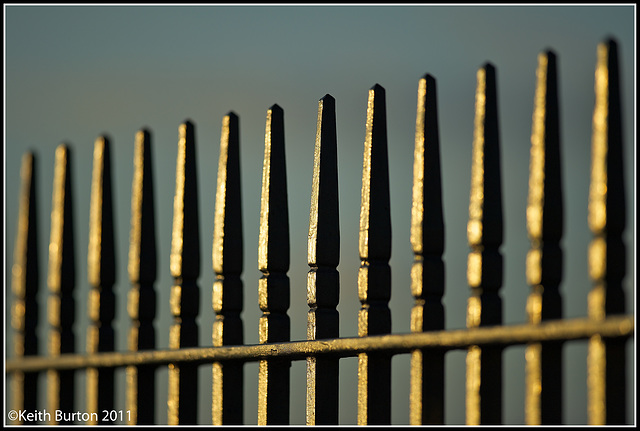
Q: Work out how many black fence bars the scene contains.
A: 13